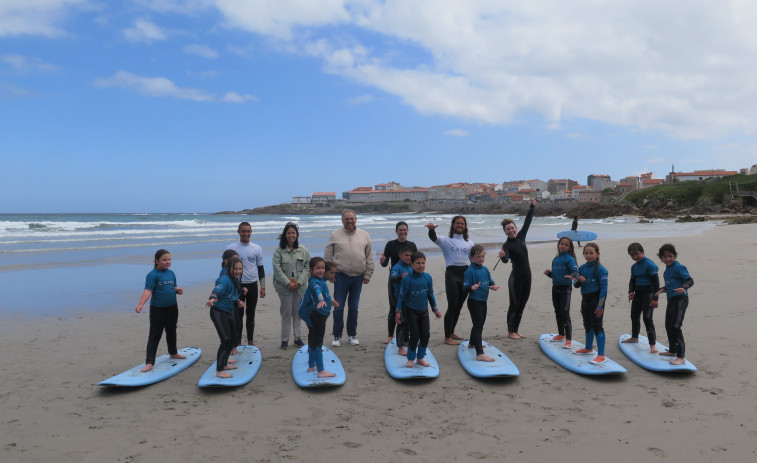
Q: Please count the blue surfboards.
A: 8